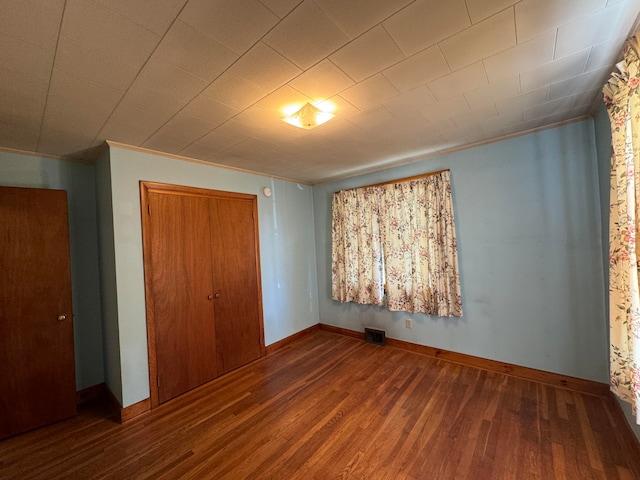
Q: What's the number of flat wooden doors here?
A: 3